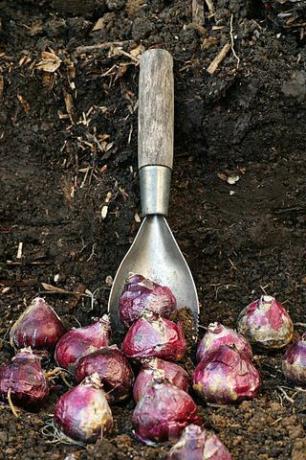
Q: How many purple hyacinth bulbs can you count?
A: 14